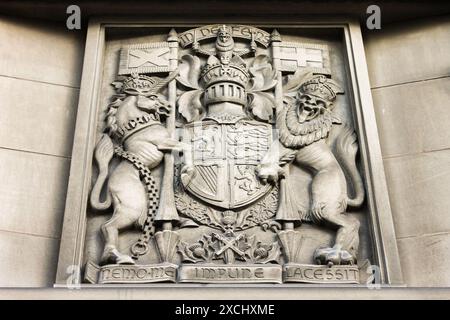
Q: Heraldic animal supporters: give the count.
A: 2